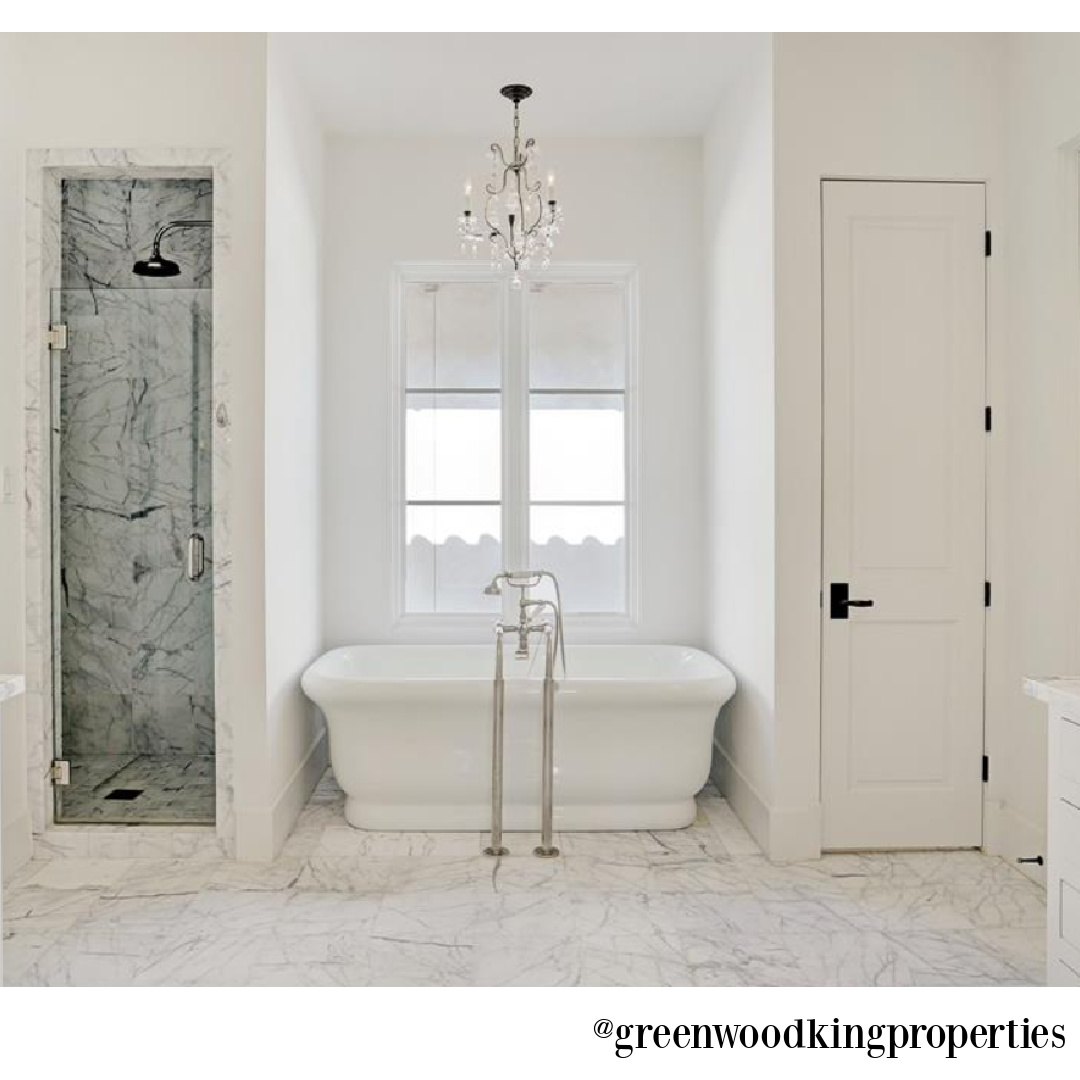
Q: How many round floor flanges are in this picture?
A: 2